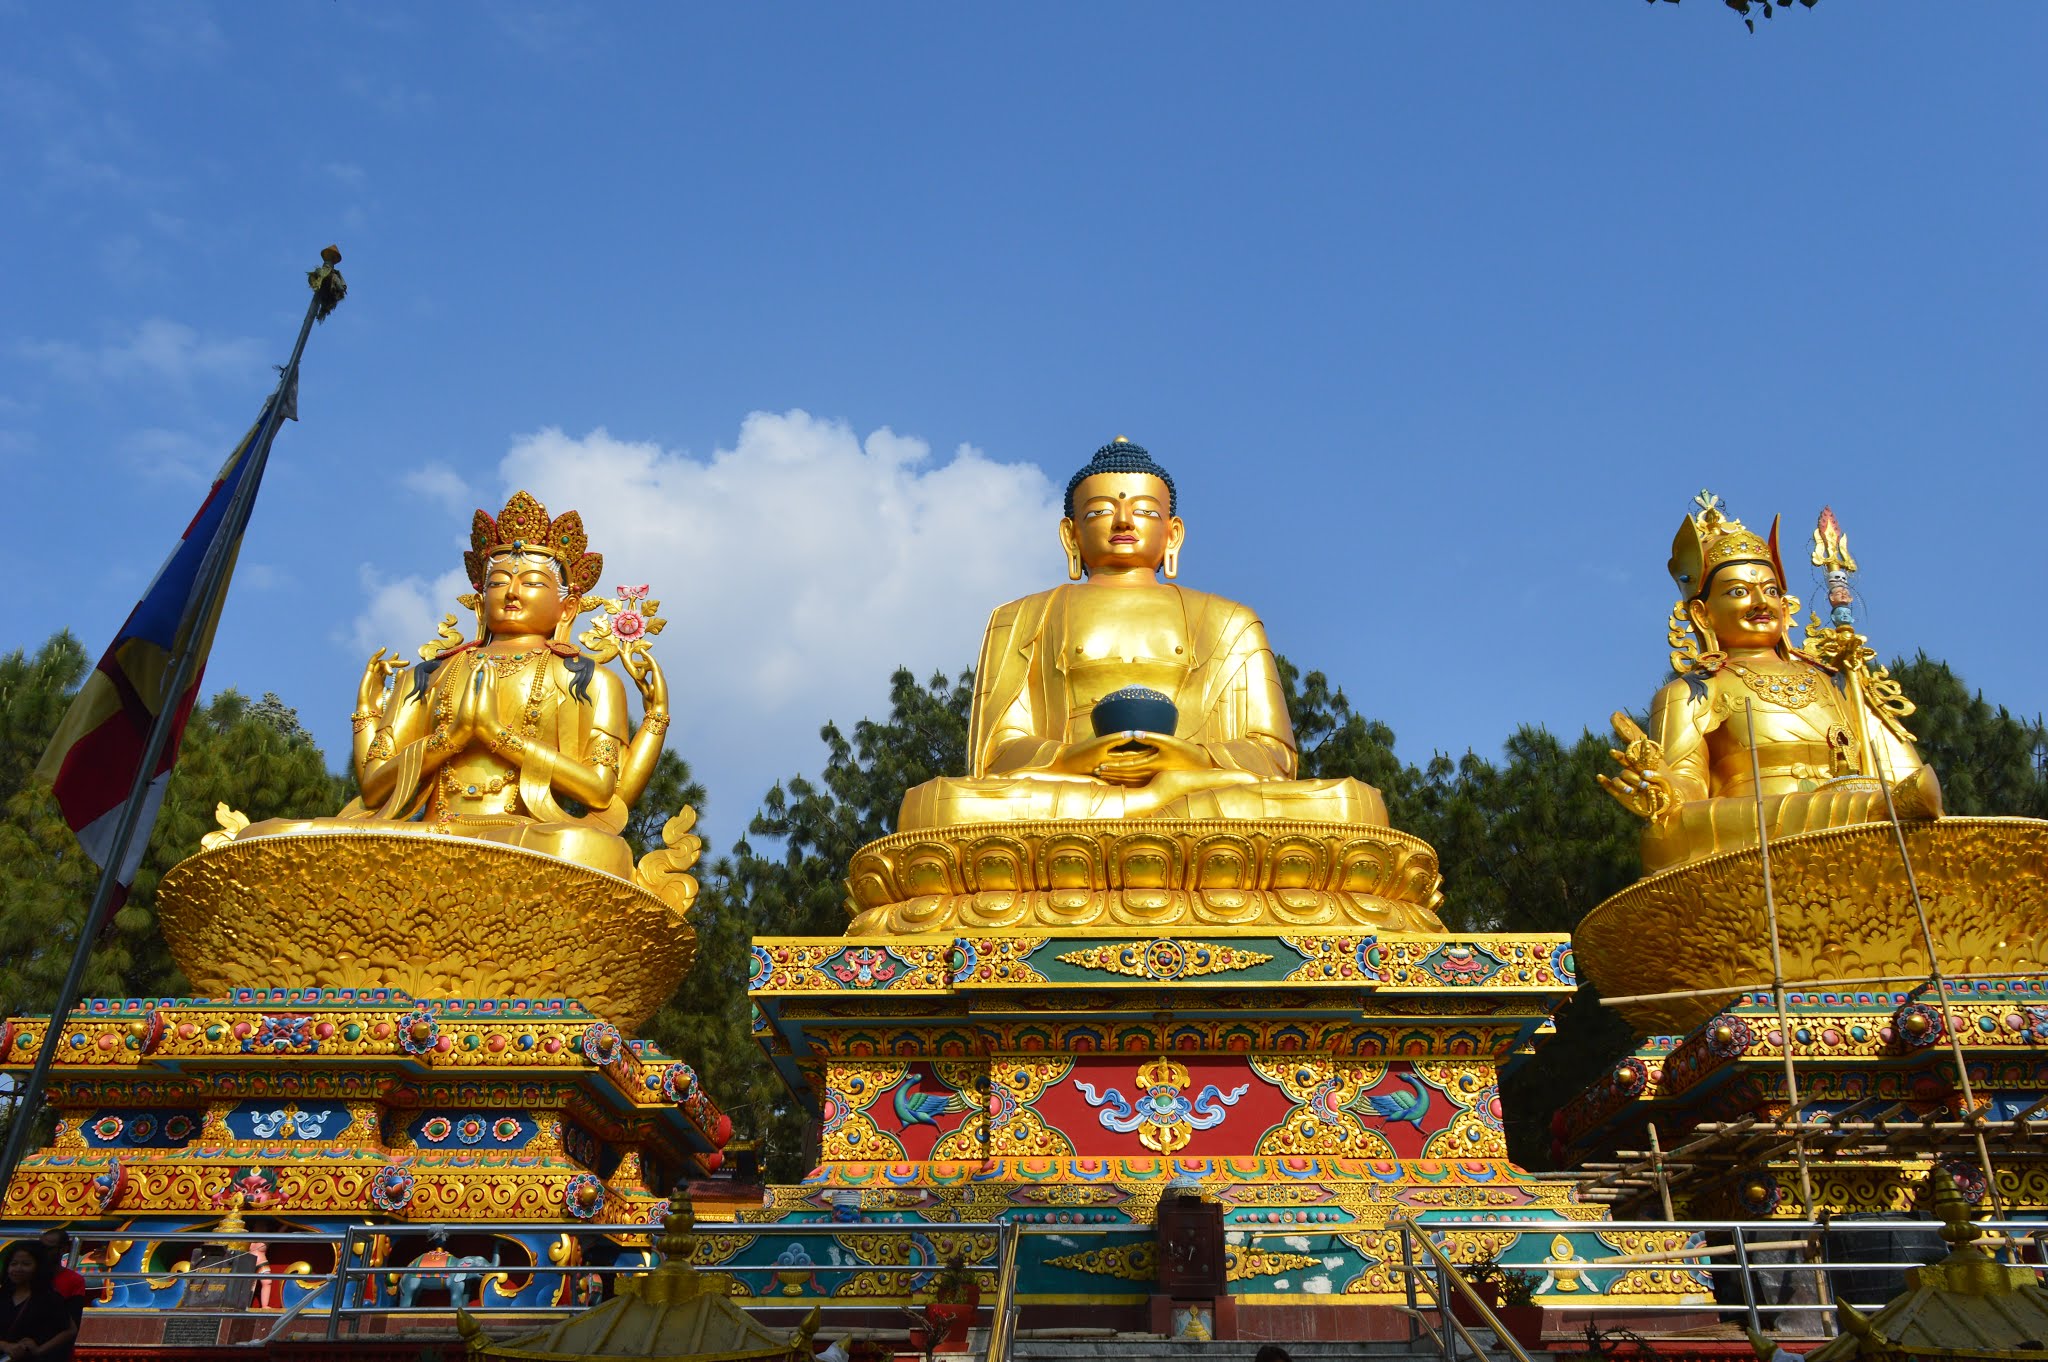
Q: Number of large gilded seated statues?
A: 3